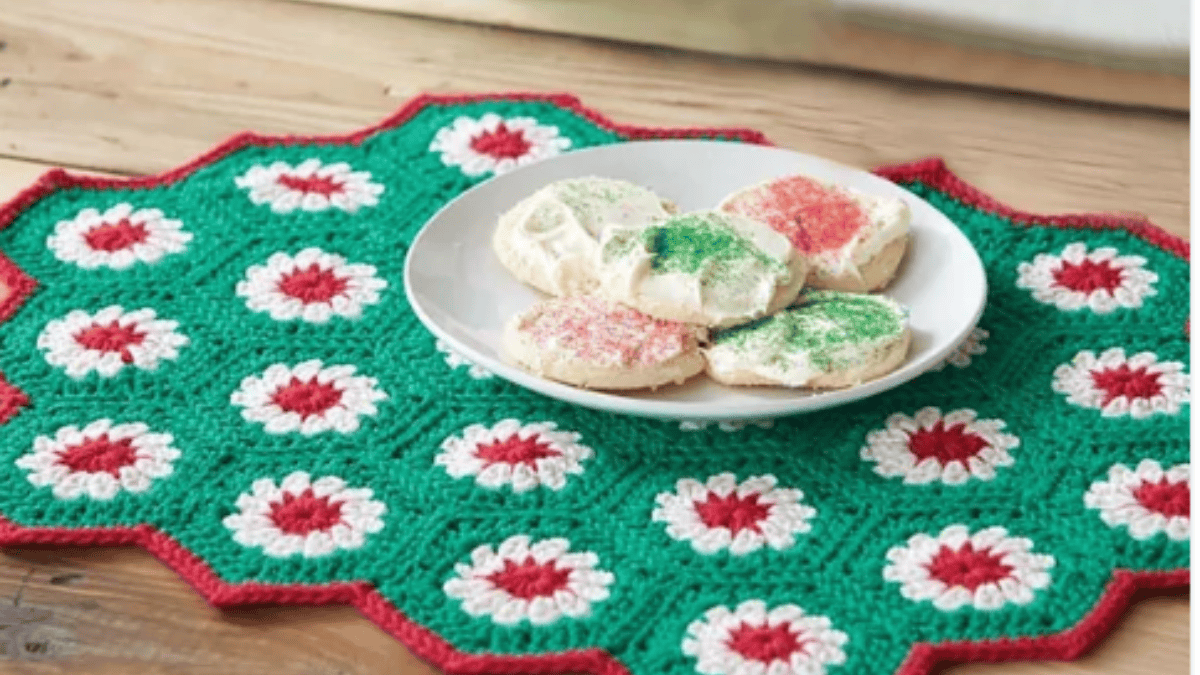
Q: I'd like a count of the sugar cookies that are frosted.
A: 5